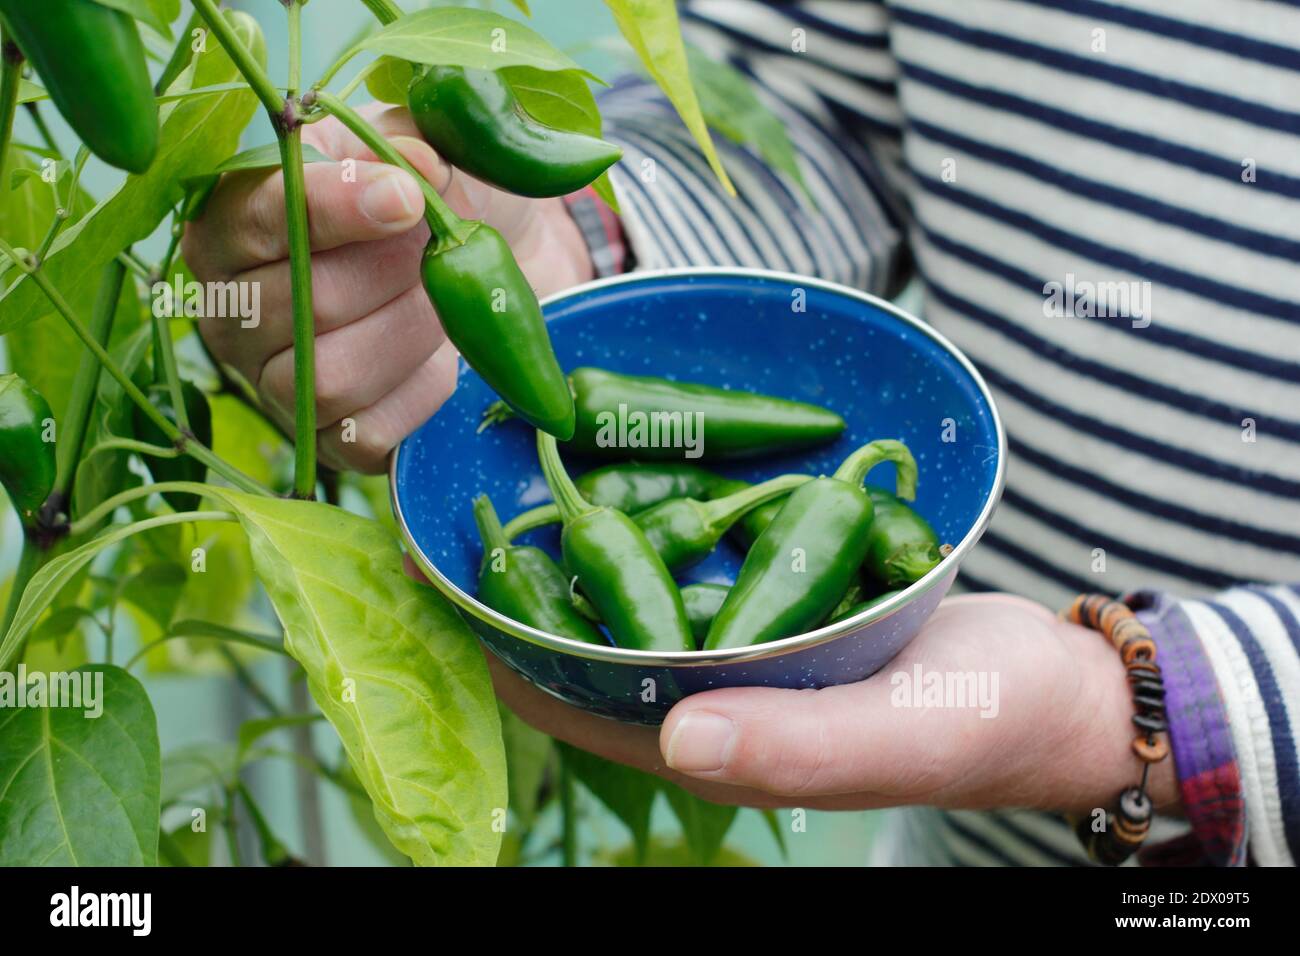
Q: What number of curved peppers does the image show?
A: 1